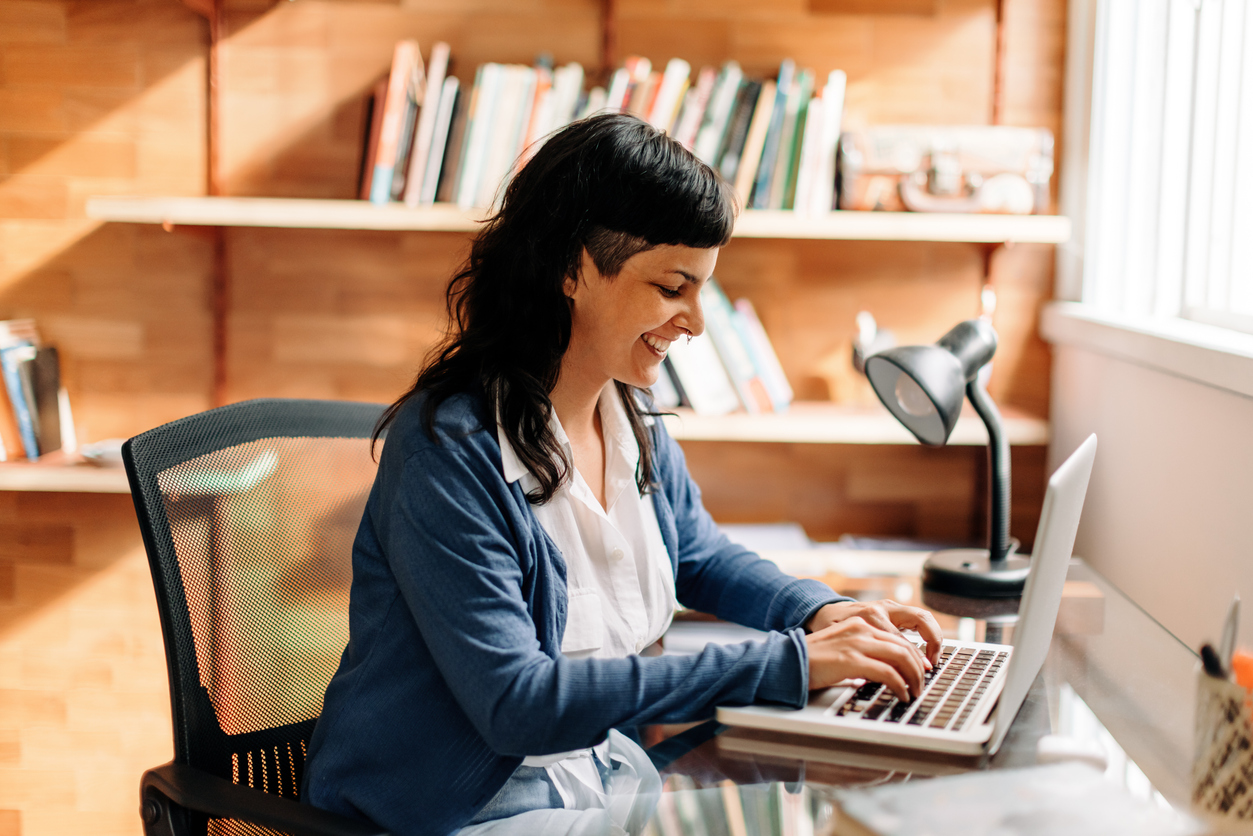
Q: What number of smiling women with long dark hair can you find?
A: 1